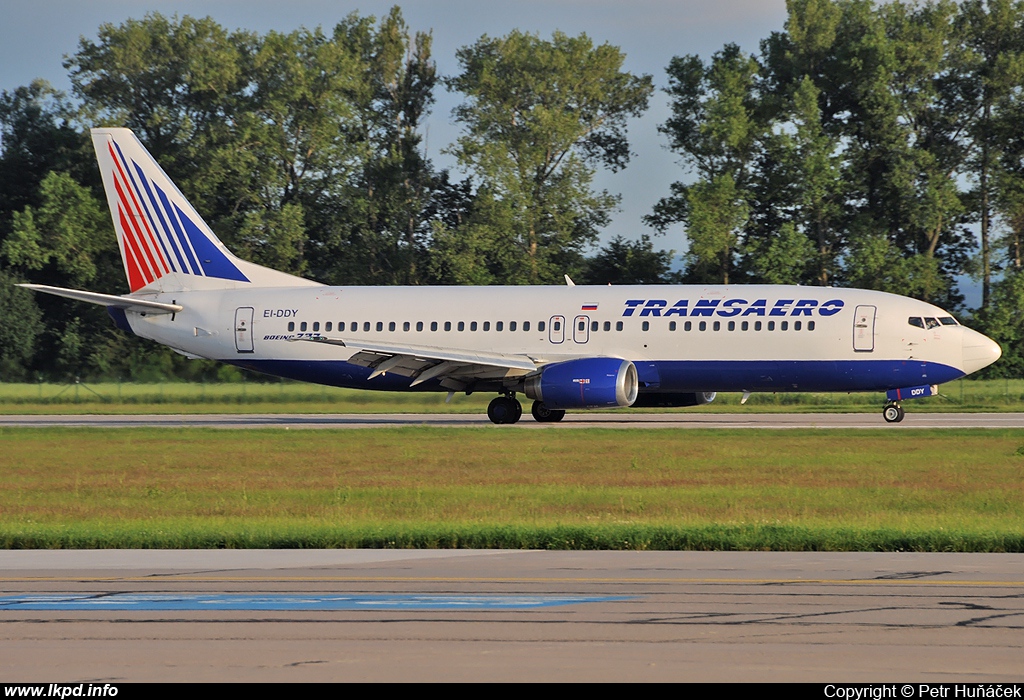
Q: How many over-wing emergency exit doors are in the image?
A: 2